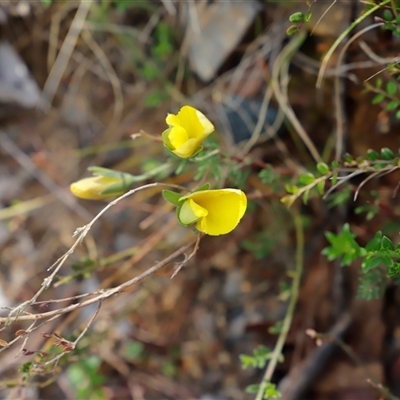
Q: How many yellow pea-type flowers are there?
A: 3